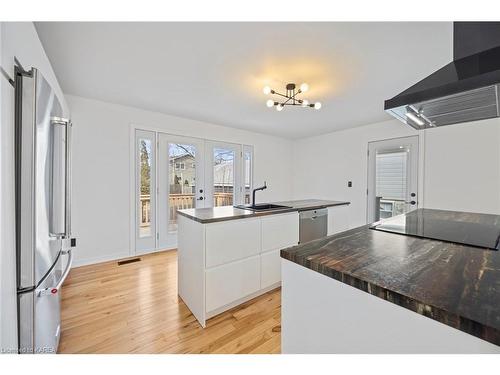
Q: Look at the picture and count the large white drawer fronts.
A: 4